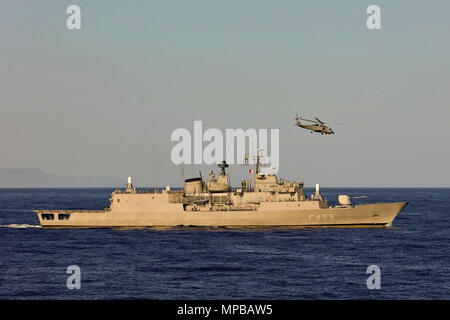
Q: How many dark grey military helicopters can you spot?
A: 1